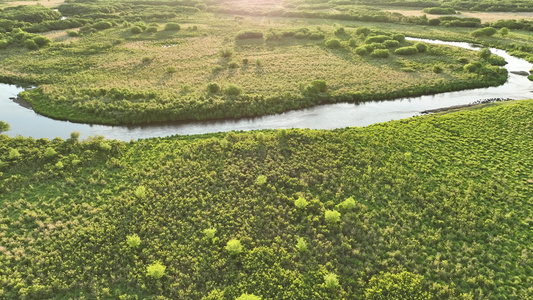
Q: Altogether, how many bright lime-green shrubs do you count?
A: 12